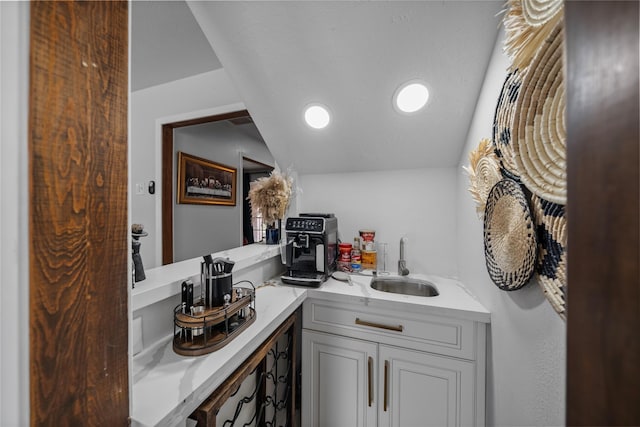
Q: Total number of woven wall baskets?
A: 6